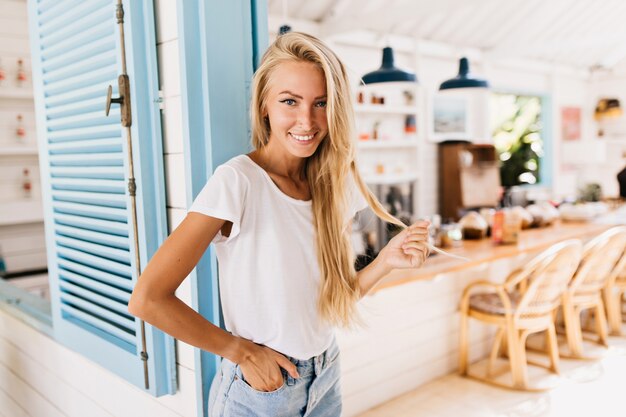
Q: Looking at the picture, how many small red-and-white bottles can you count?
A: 4